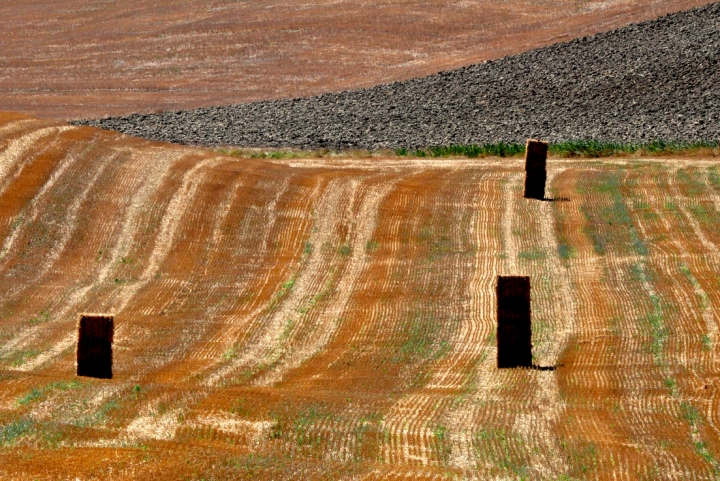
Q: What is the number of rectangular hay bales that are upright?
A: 3